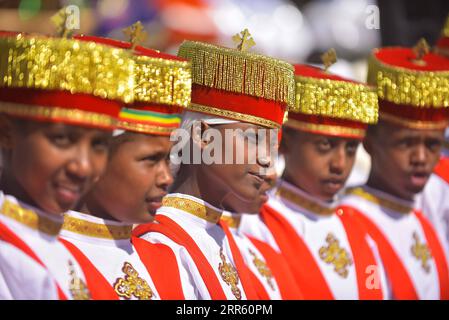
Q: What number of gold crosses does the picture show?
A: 11